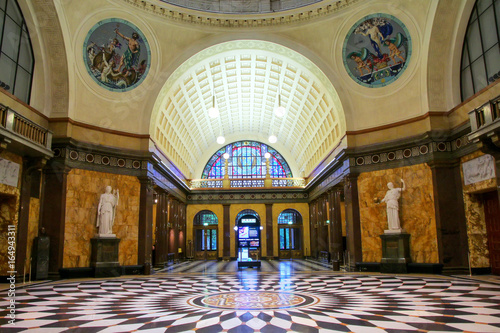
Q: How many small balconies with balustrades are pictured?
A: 2